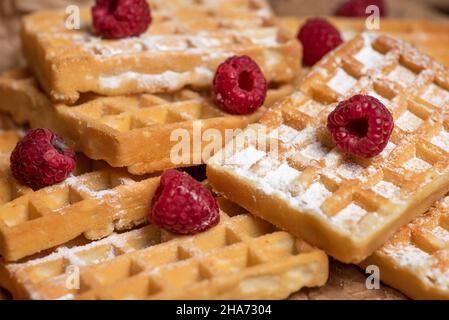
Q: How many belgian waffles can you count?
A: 7